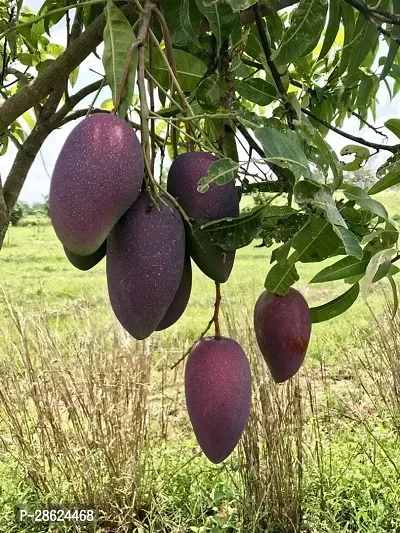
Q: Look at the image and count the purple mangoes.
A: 7